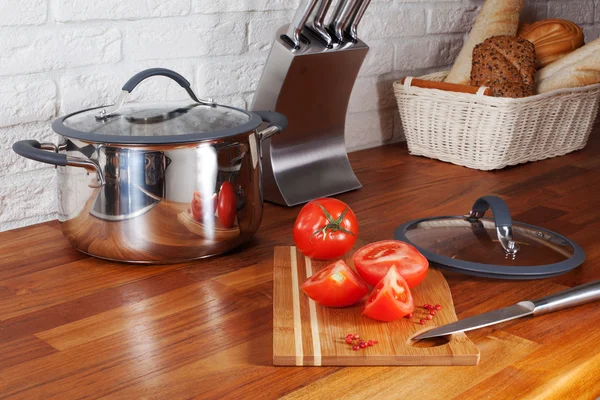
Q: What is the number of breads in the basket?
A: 4